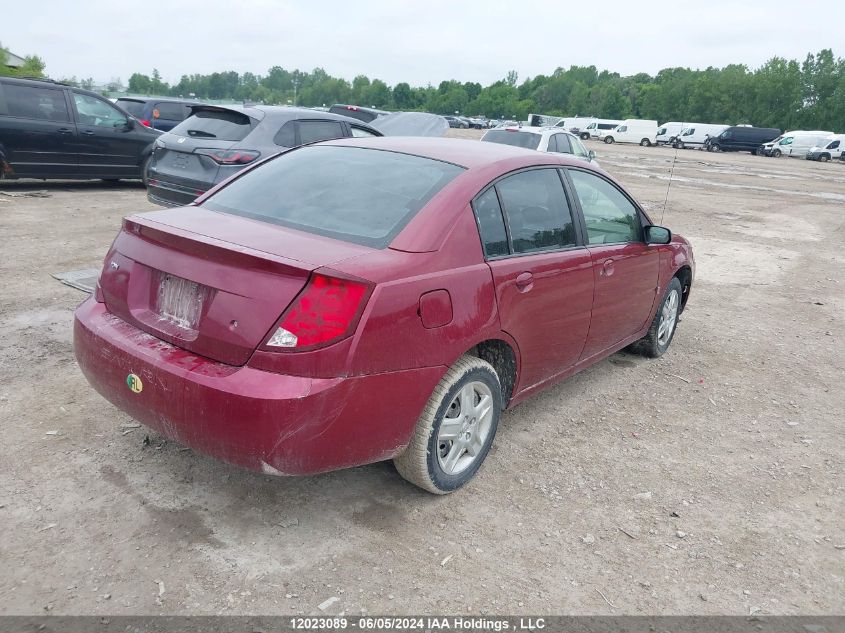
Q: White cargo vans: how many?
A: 7